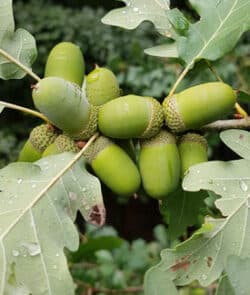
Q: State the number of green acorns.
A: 10